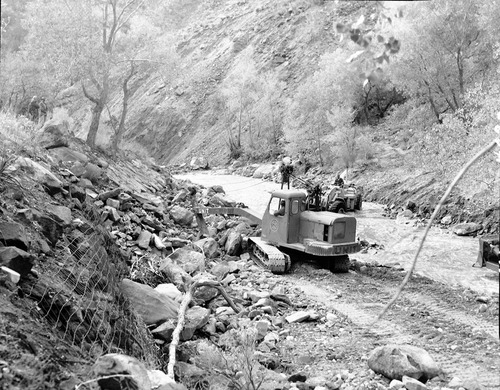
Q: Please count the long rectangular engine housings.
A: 1